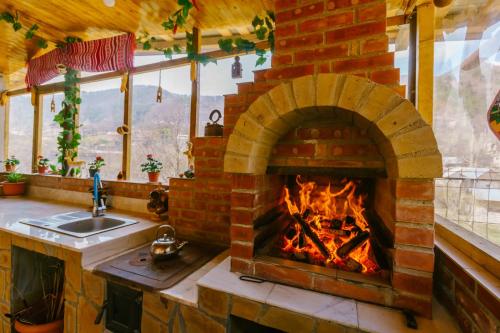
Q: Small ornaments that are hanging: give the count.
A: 3